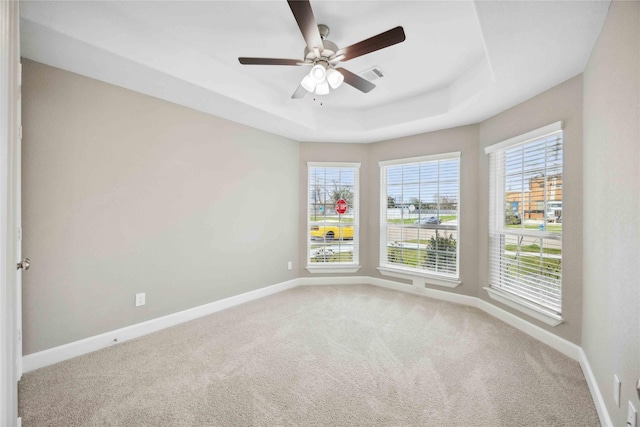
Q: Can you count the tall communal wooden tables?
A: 0